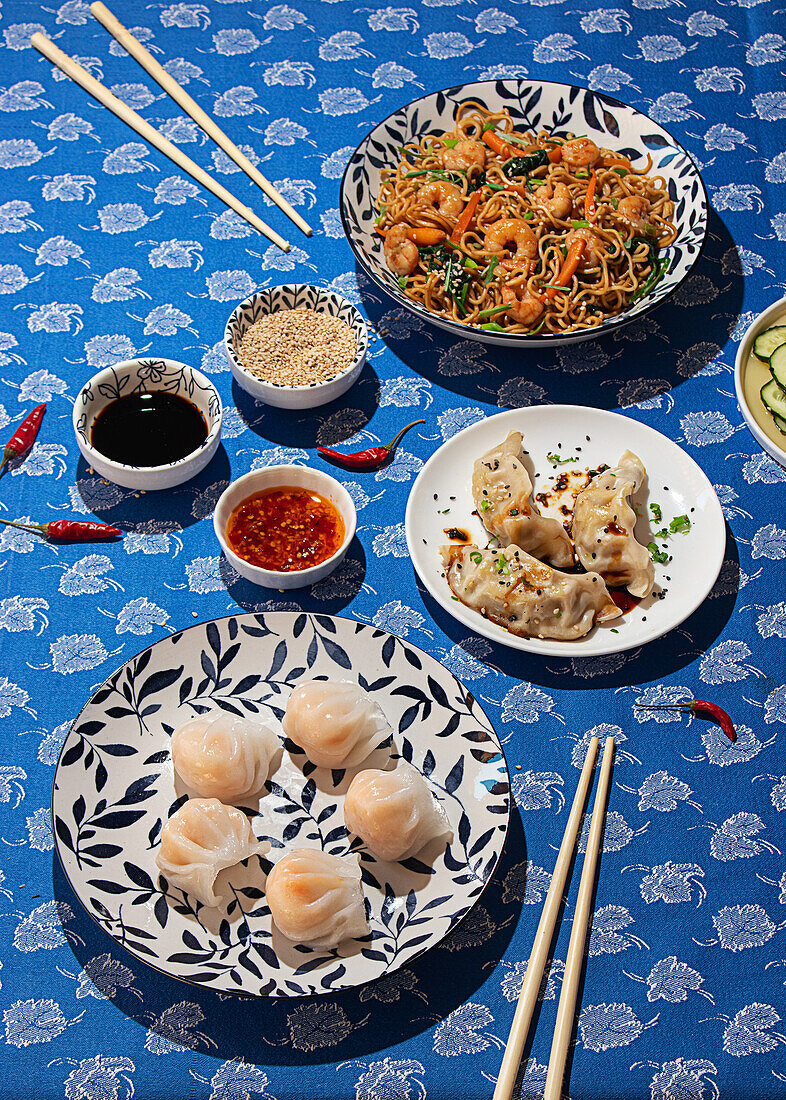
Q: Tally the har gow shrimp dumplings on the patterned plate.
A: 5